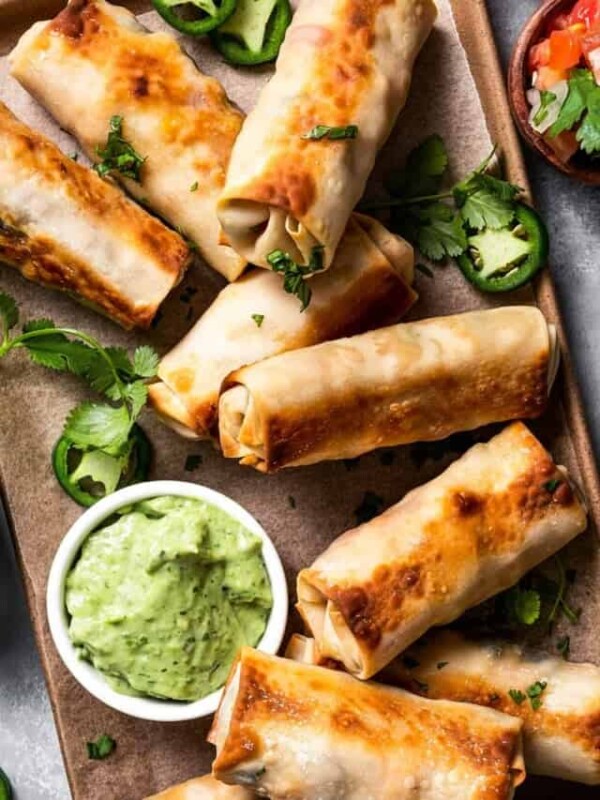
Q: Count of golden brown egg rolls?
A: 9